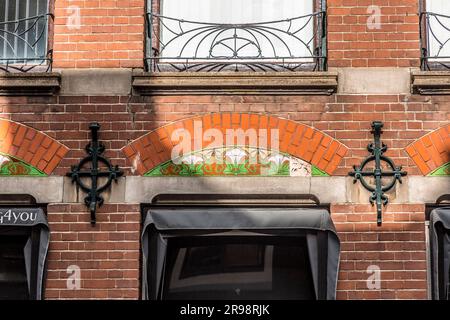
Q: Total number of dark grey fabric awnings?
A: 3